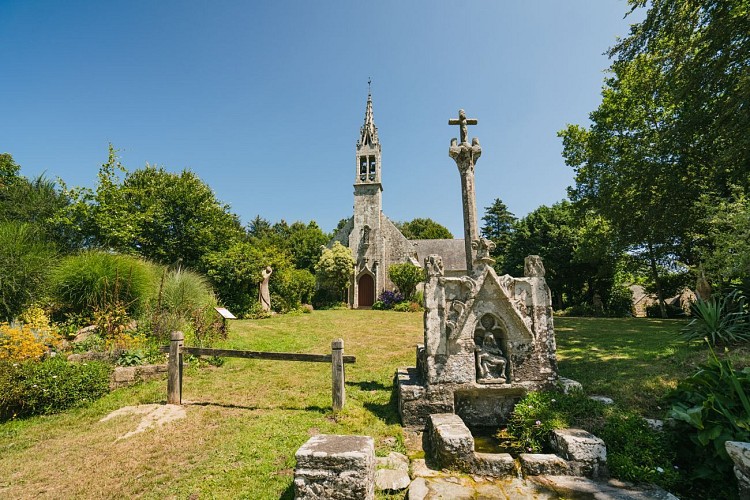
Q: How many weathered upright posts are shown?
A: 2